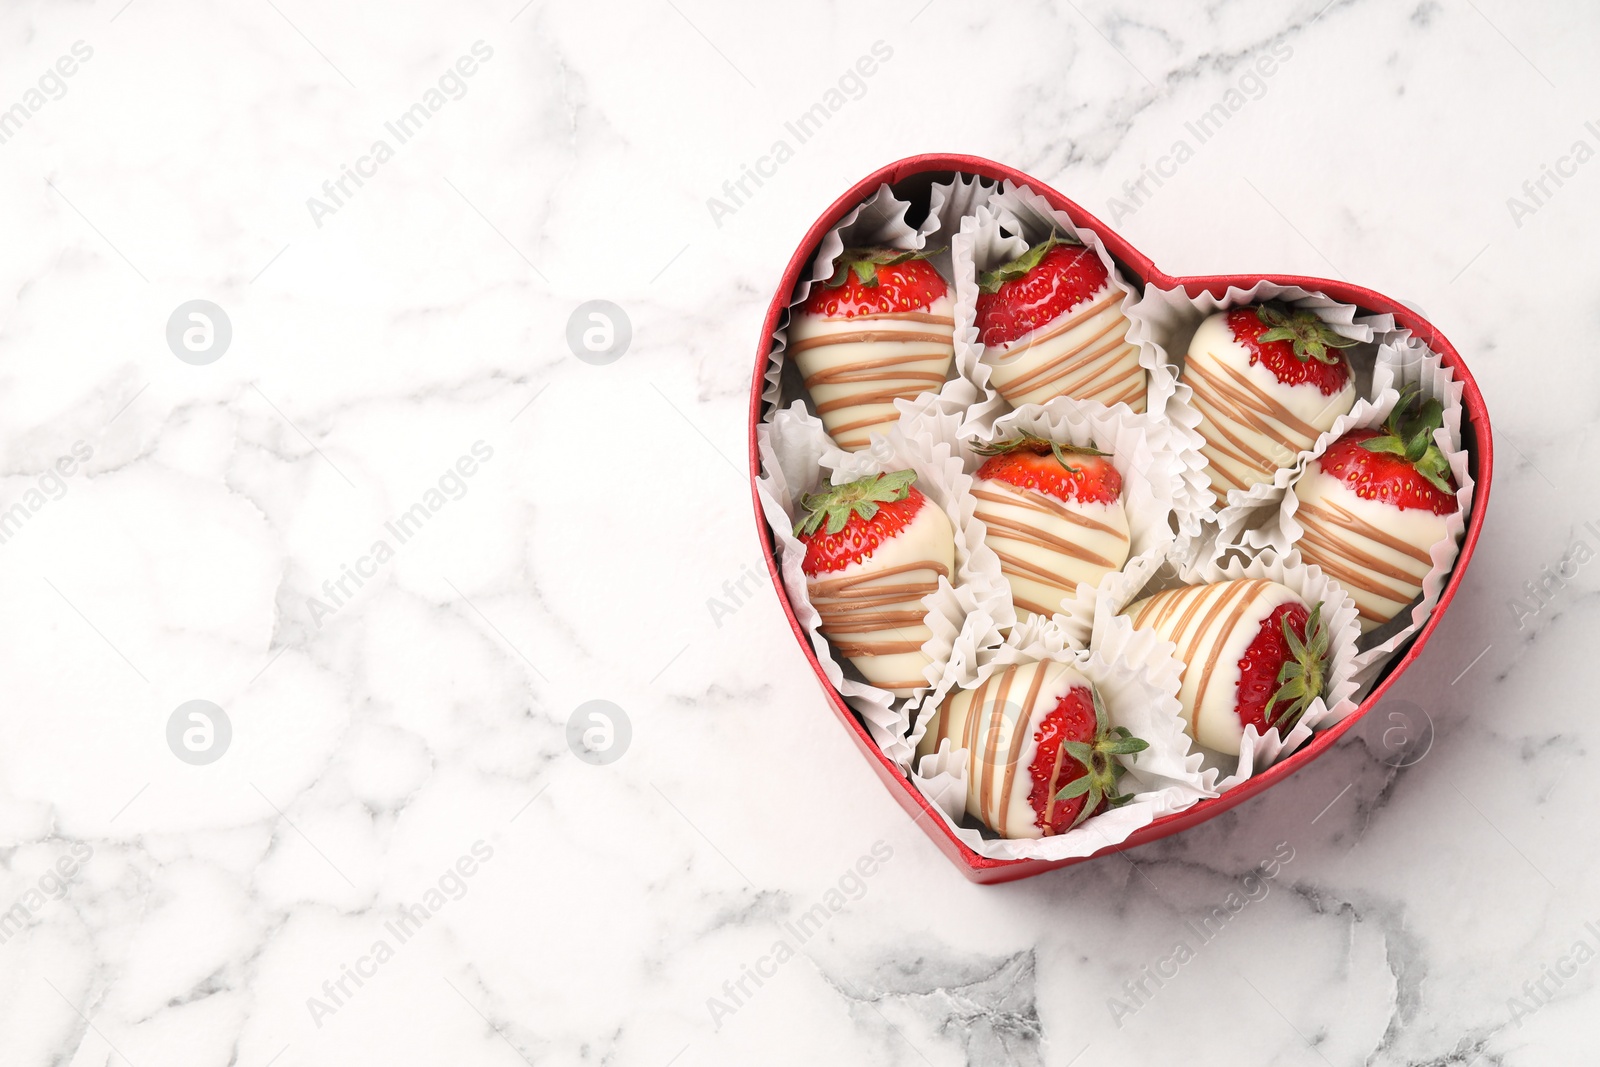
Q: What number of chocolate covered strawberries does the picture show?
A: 8